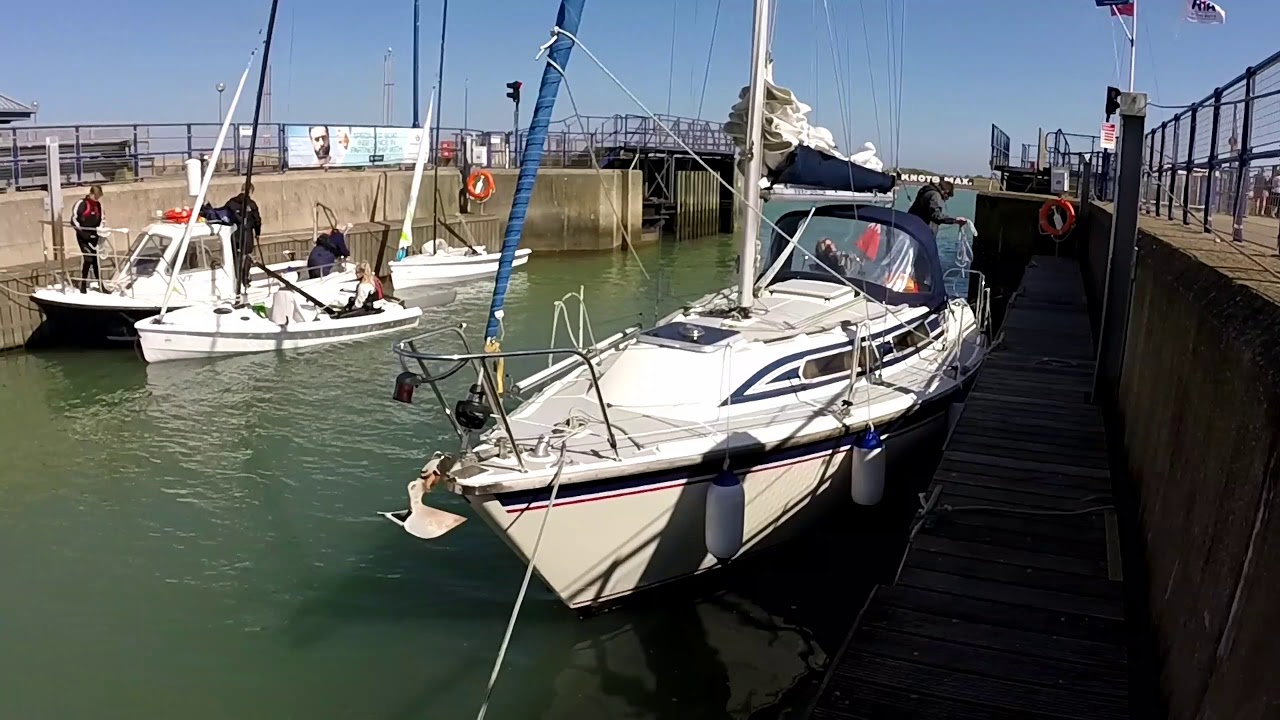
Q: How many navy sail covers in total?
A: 1